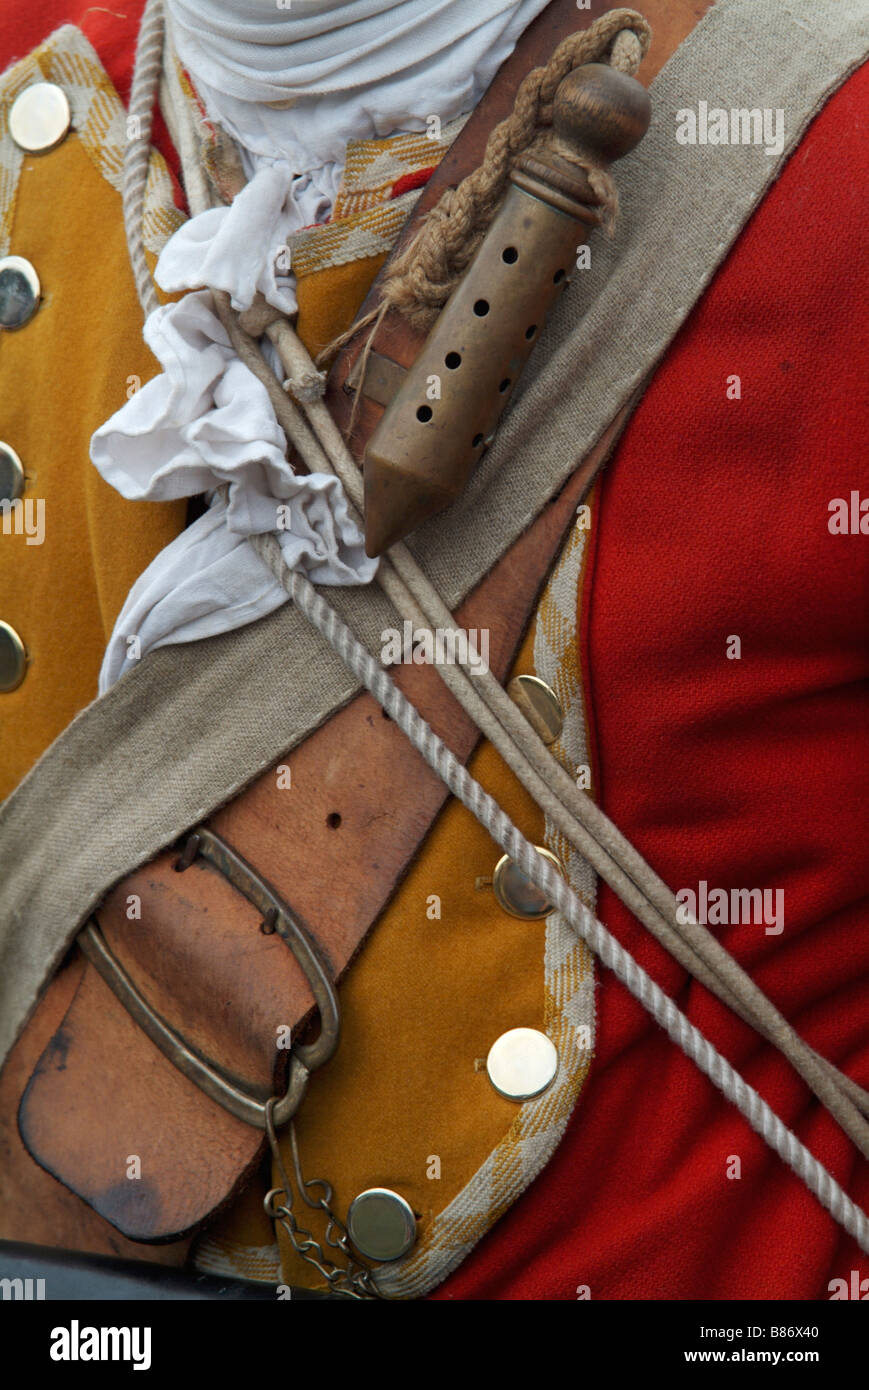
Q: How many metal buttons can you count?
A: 8